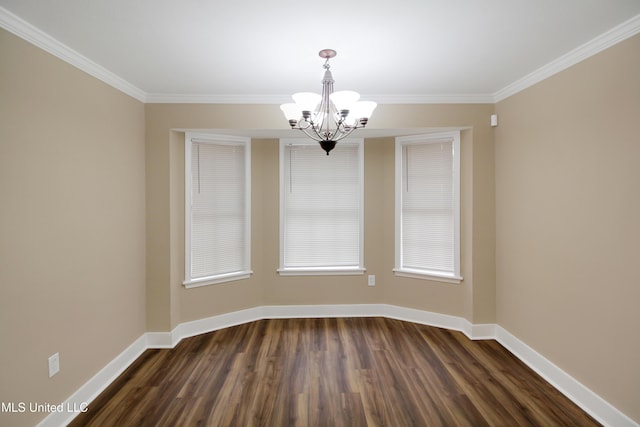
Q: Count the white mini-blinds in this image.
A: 3